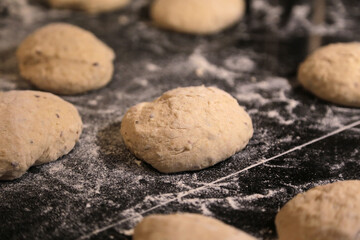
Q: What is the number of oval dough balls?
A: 8